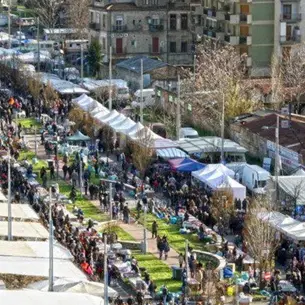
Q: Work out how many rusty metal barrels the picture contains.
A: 0